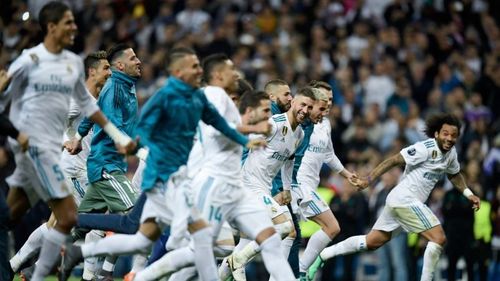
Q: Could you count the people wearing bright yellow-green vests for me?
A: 3